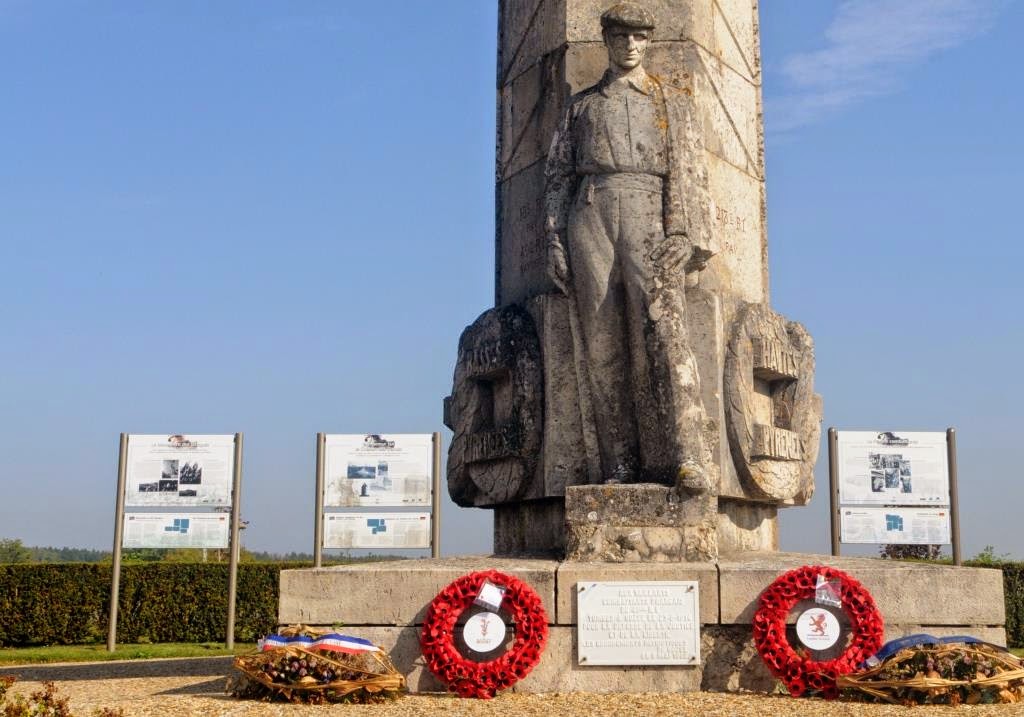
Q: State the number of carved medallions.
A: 2